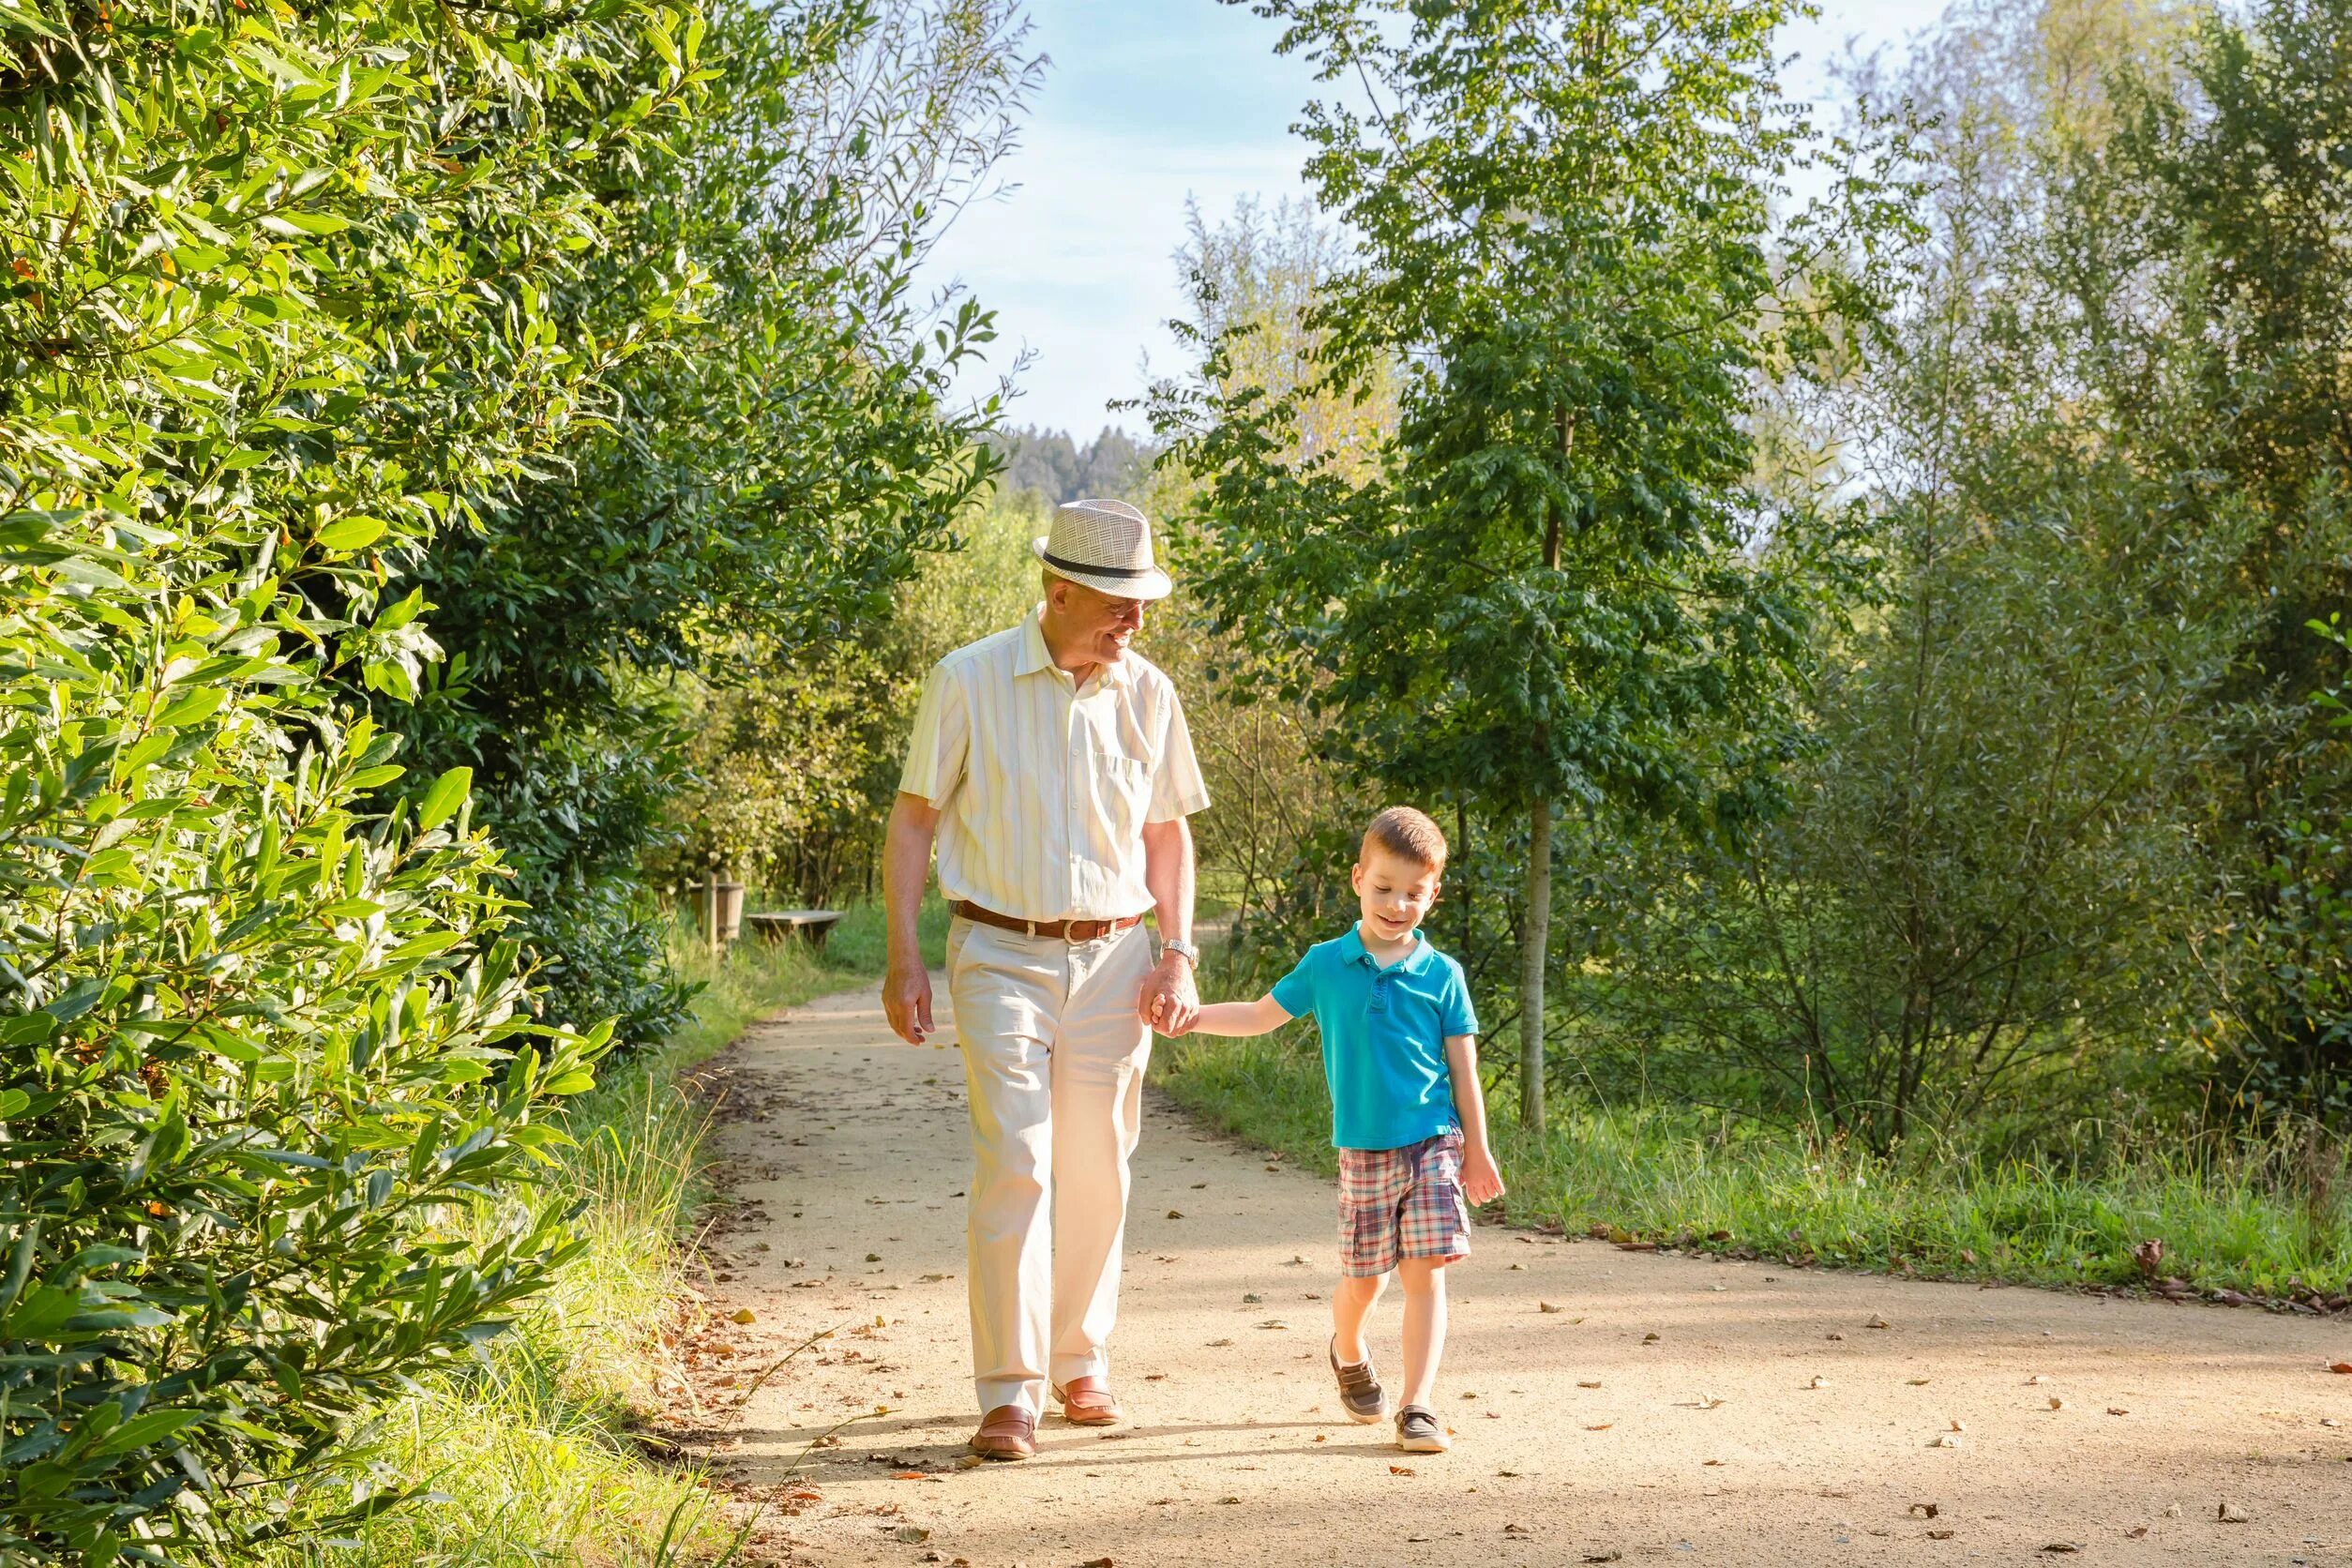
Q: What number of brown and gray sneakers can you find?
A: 2